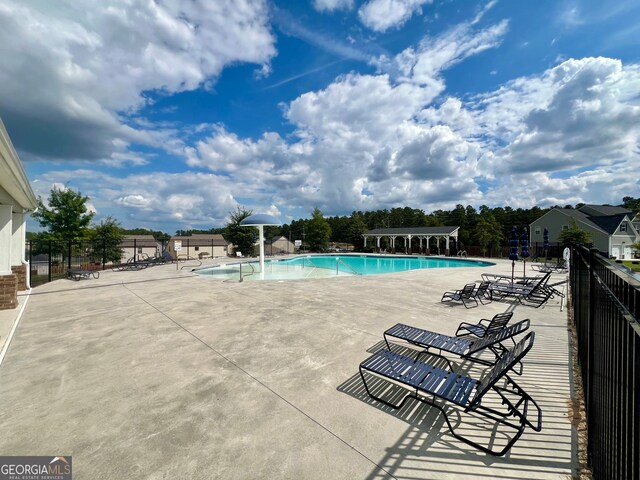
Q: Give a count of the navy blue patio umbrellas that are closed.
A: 3